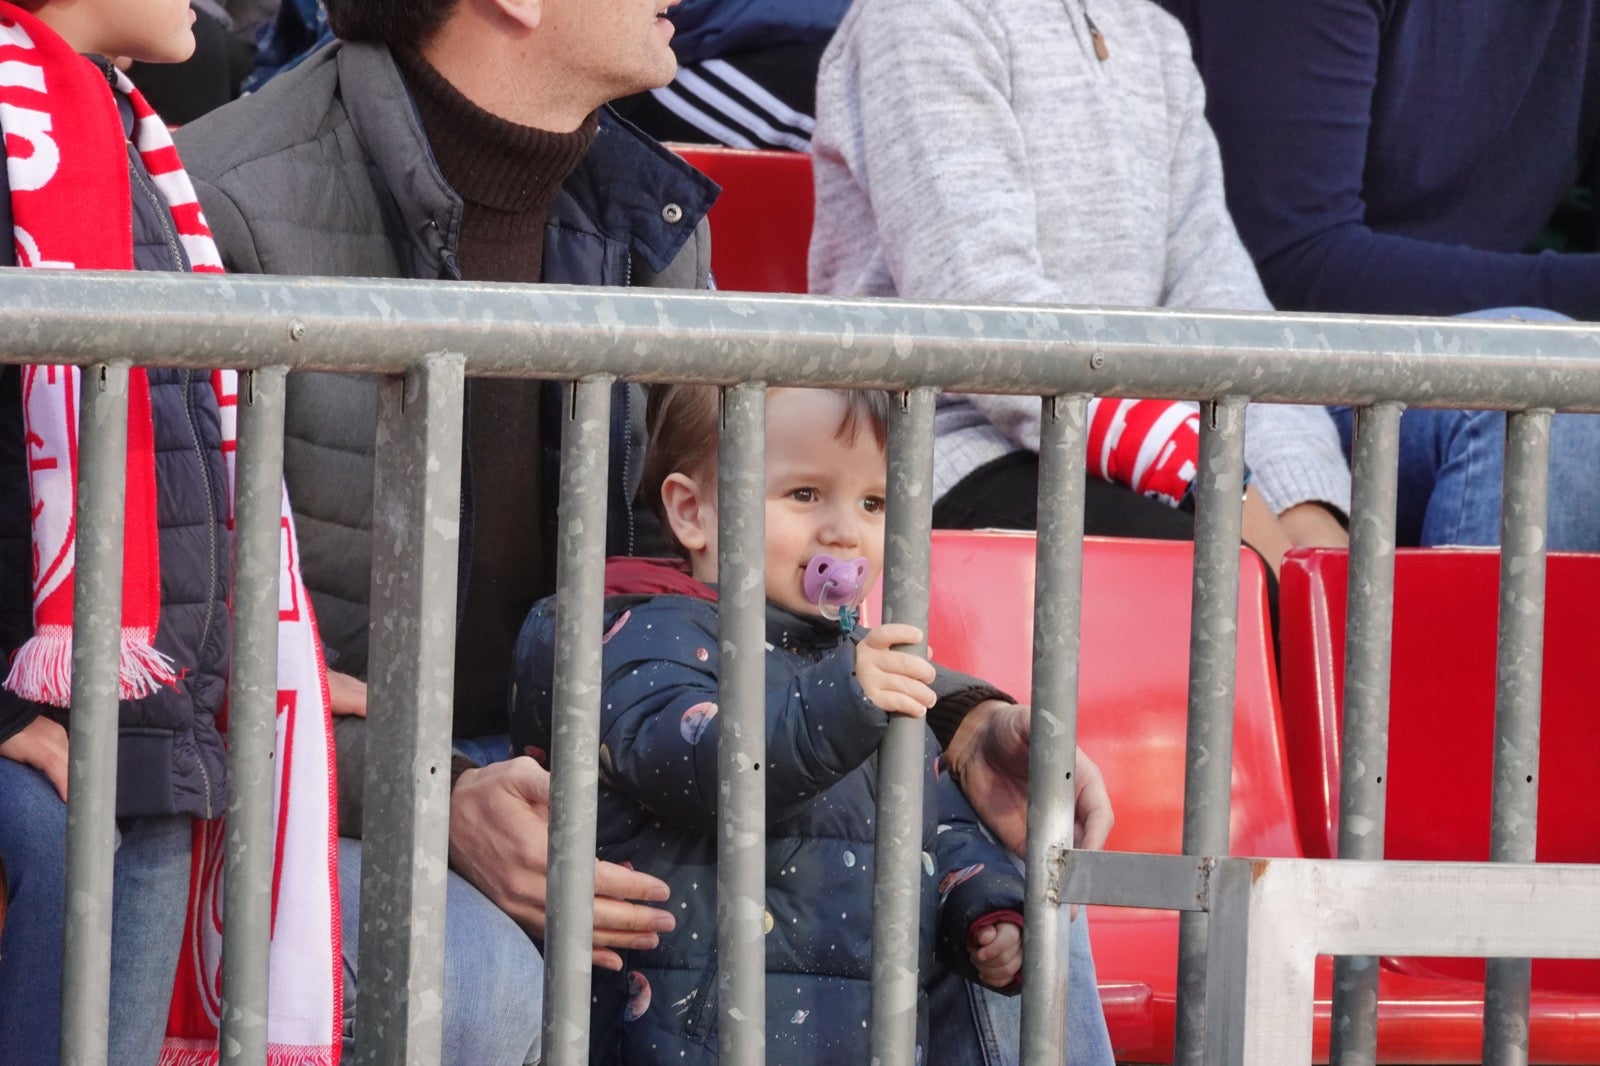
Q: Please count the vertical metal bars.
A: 10